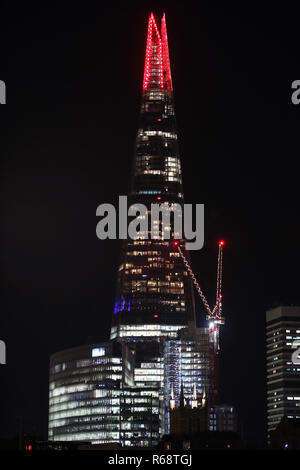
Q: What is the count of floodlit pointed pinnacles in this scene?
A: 3